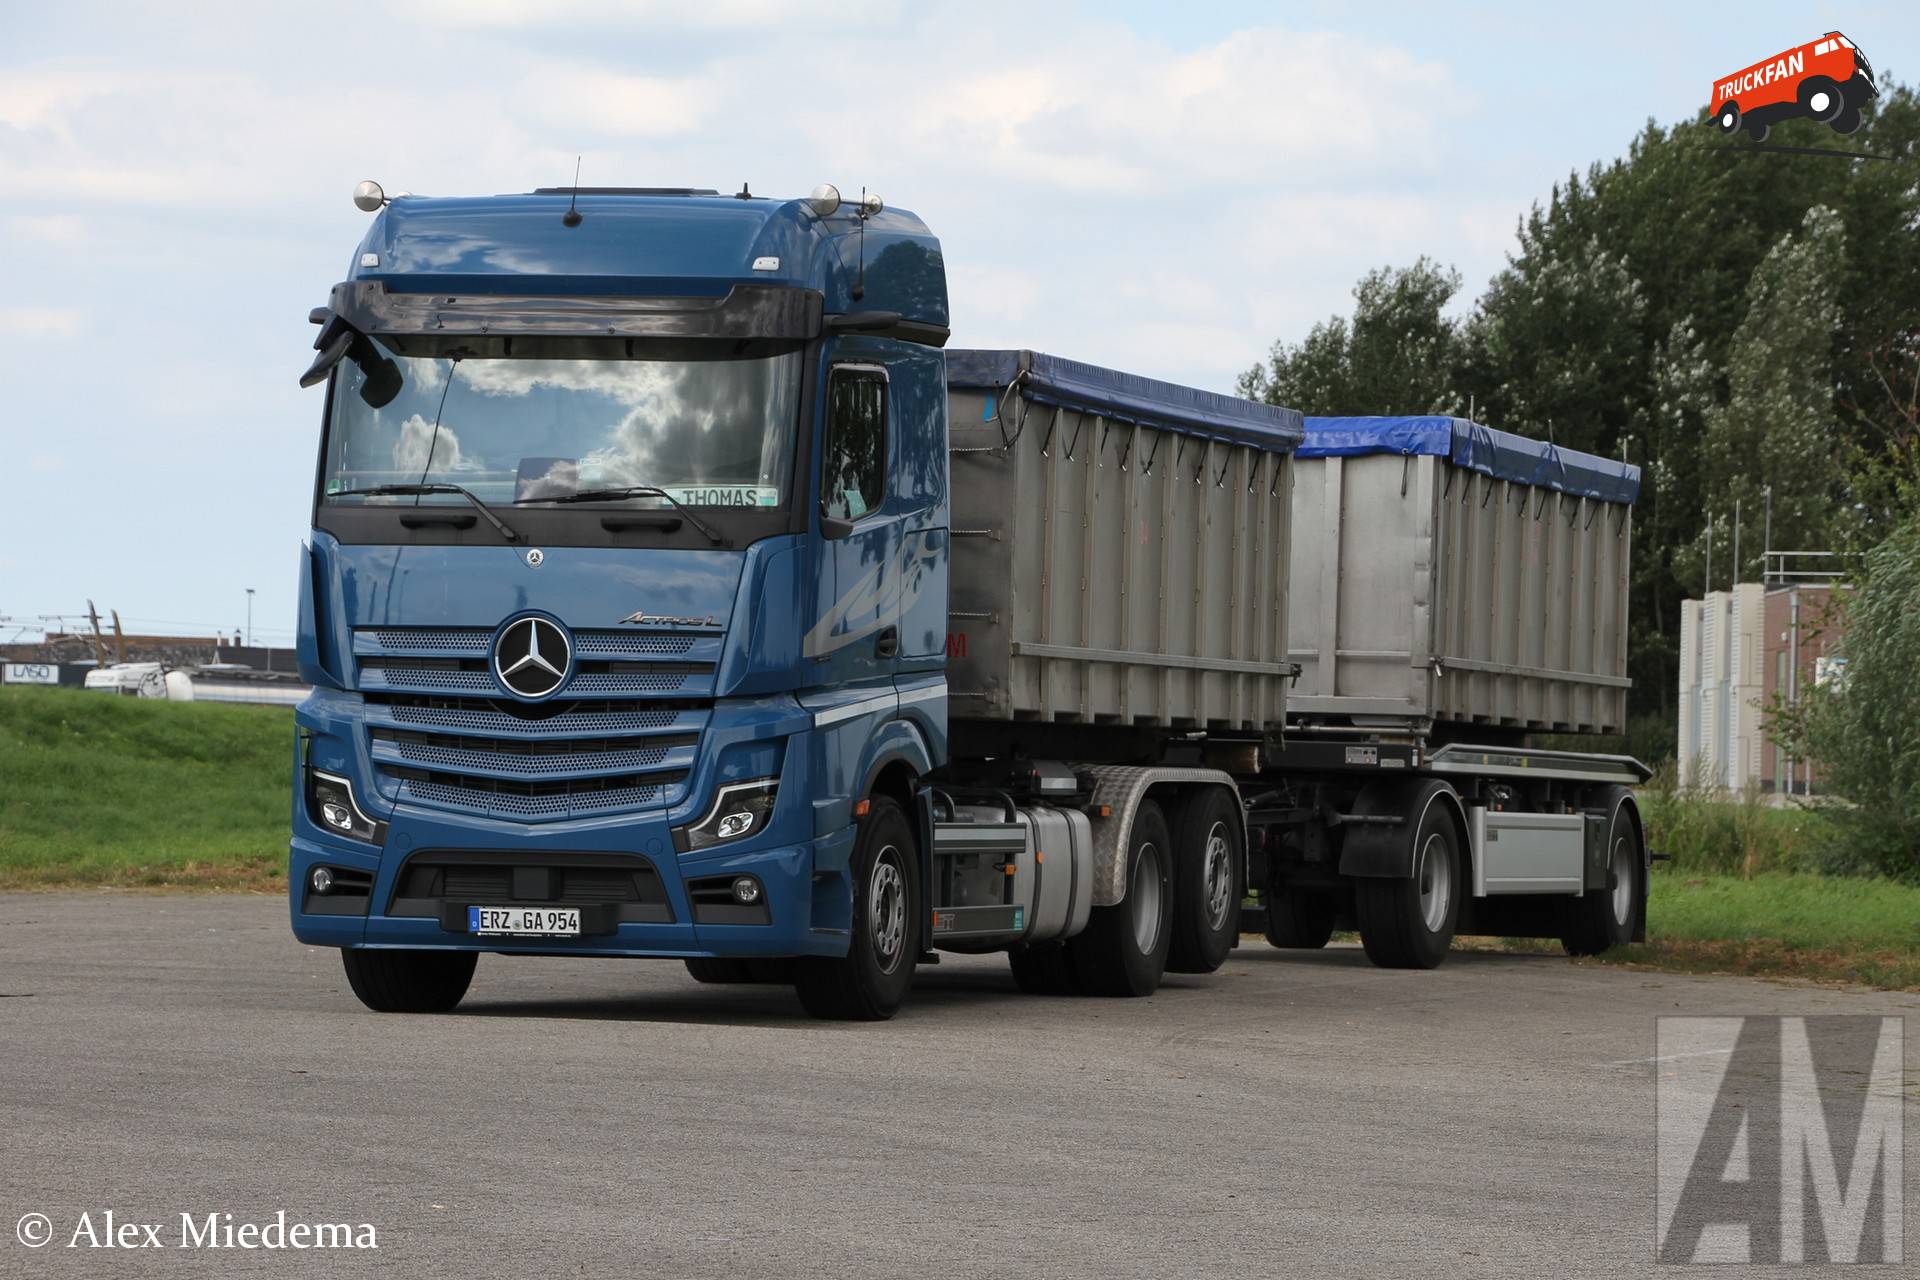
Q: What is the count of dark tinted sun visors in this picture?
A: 1